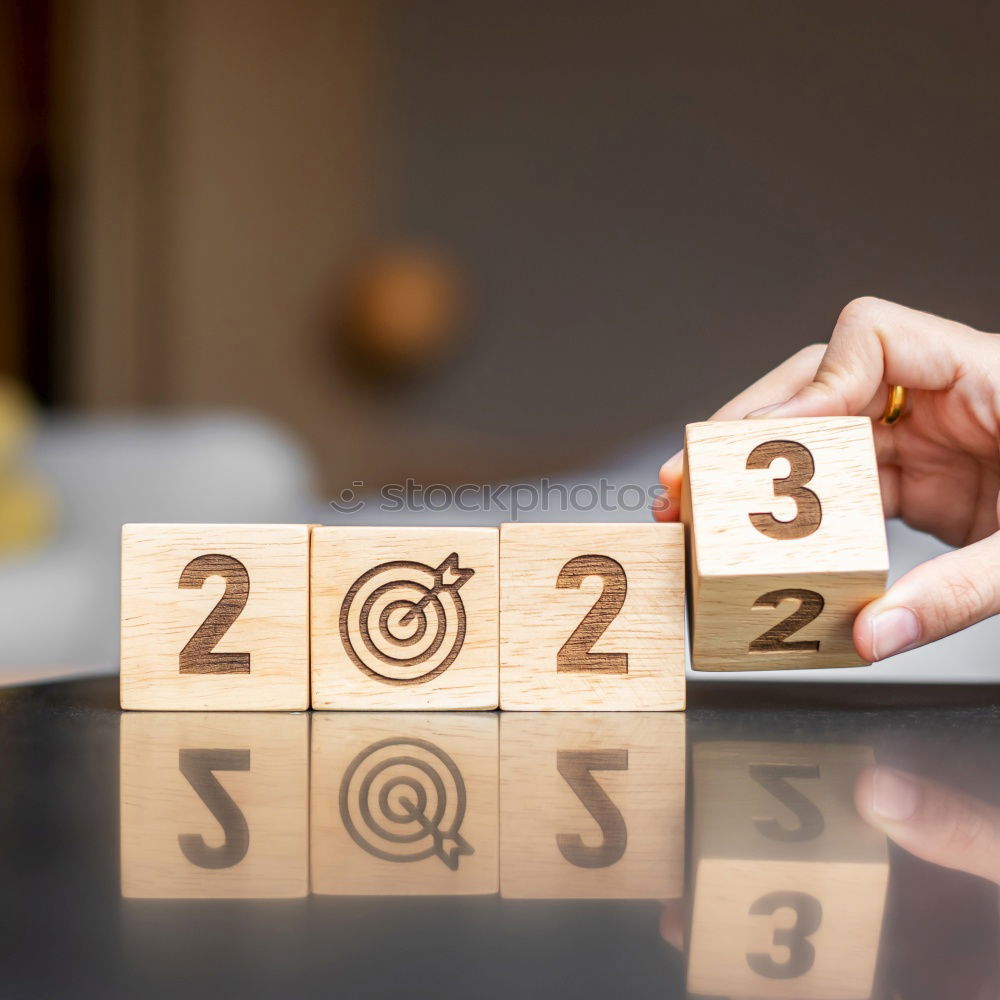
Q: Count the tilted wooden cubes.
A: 1